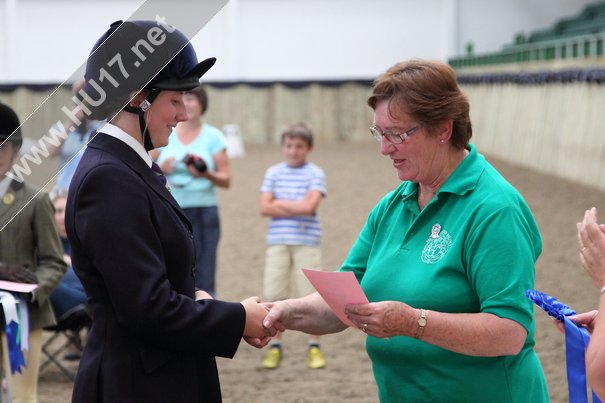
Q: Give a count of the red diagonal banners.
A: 0